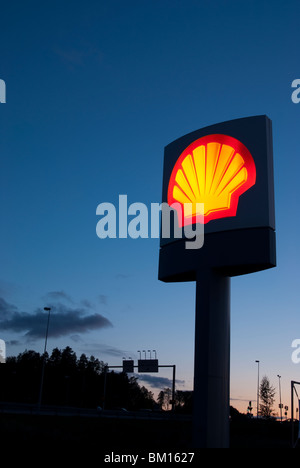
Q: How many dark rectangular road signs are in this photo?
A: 2